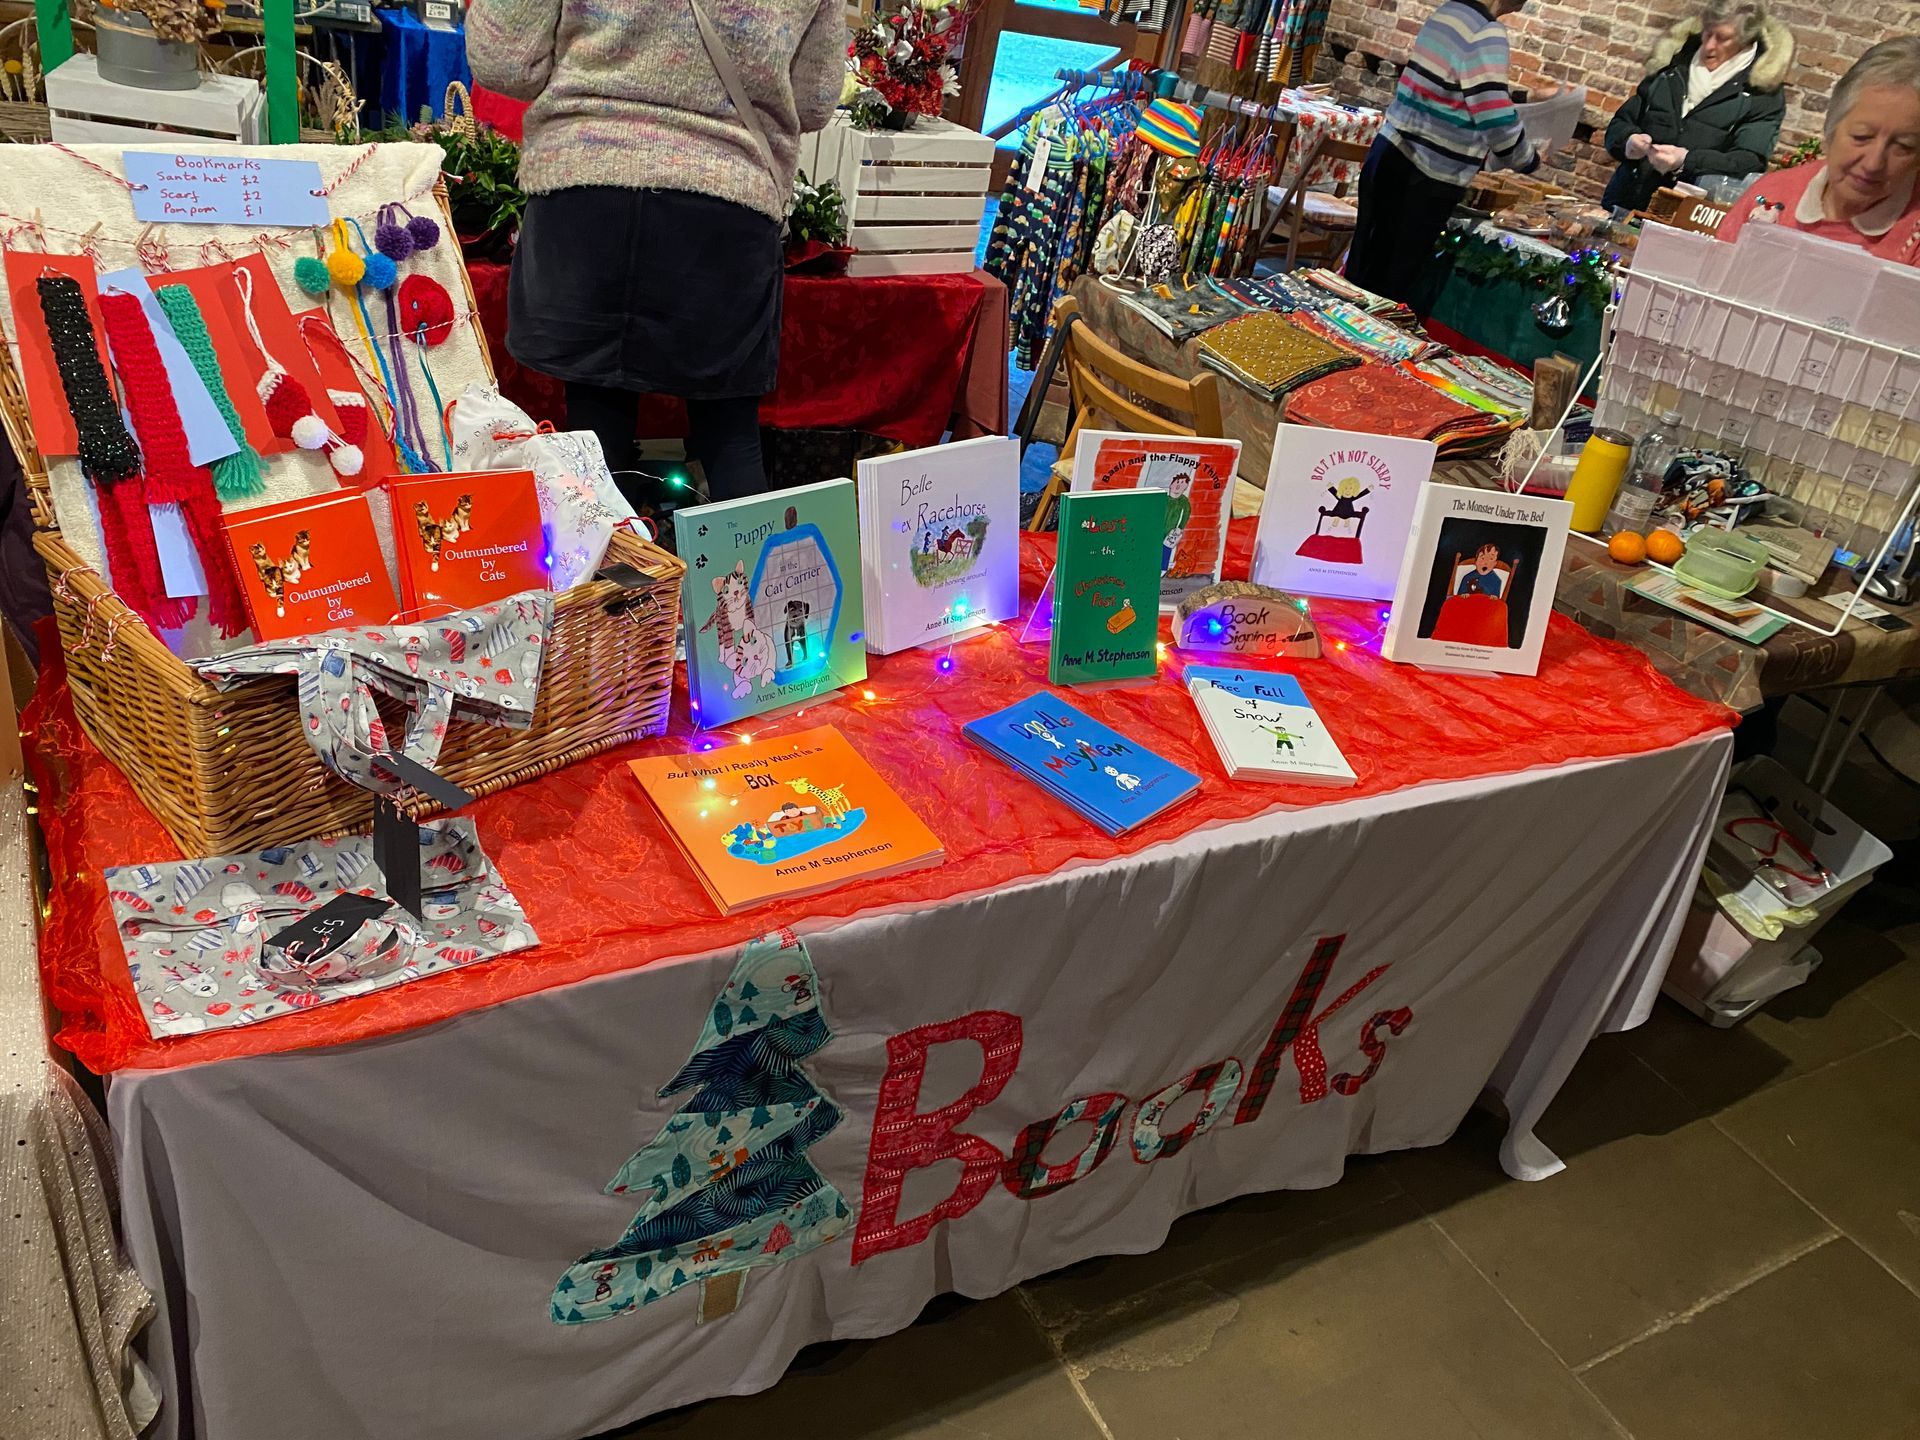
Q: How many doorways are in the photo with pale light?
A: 1